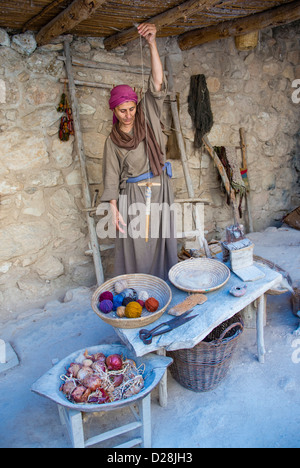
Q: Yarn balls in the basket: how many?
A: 11